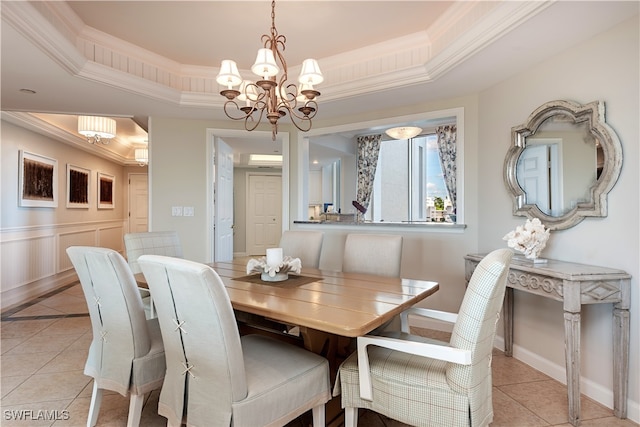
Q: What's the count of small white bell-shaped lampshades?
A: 6